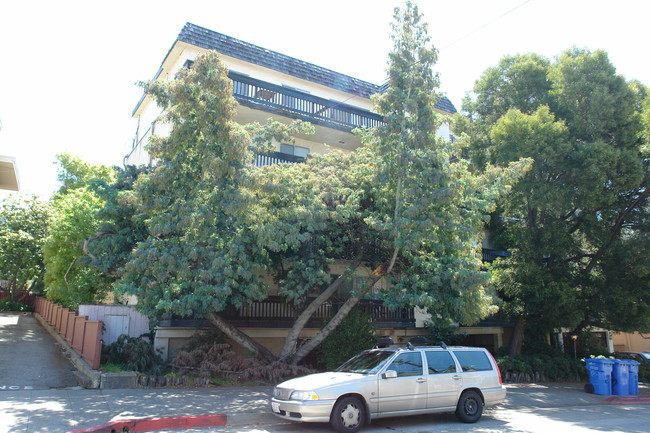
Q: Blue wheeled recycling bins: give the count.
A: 3